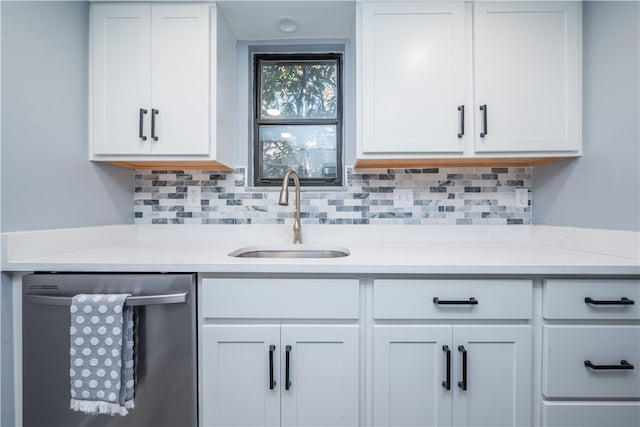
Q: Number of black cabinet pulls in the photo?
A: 11